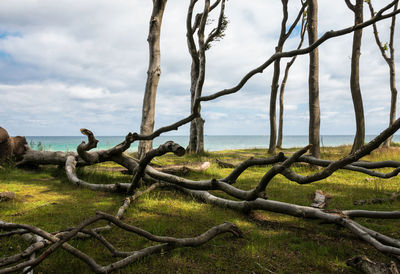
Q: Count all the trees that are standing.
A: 7